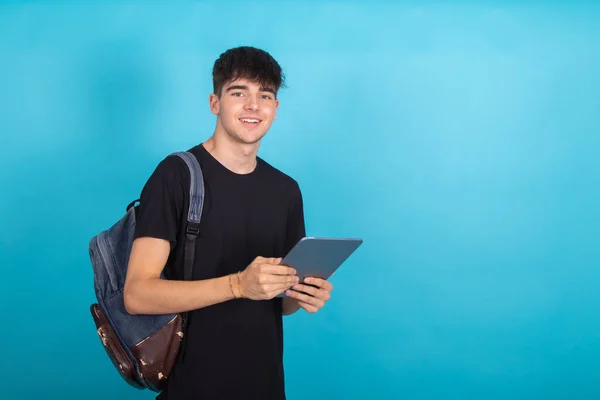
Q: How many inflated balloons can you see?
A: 0